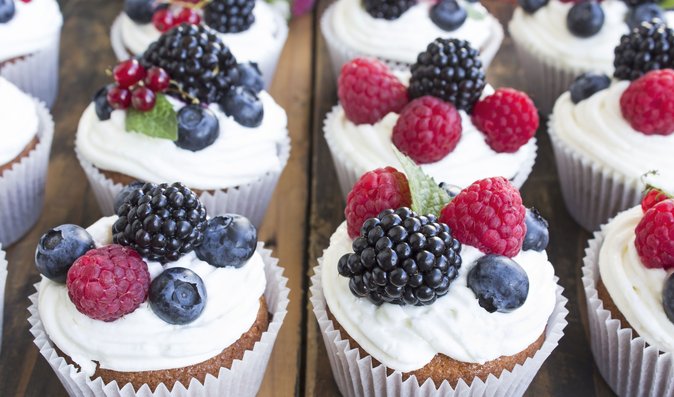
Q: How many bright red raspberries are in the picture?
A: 8